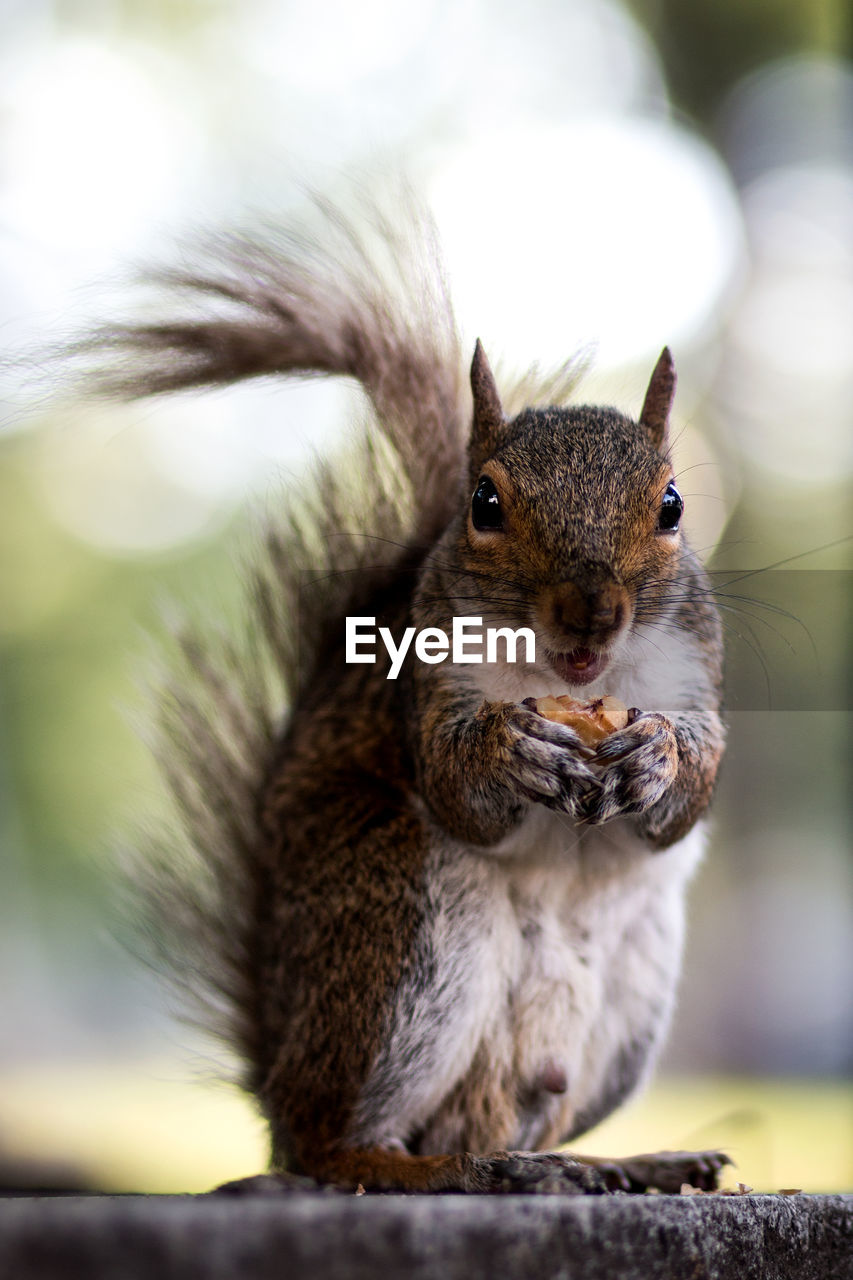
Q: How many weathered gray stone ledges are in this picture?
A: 1